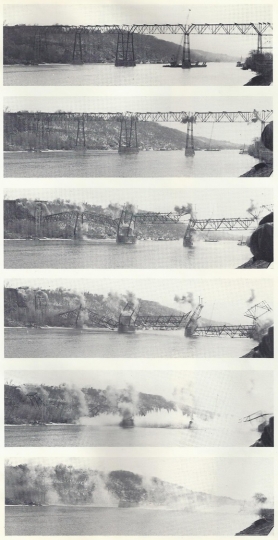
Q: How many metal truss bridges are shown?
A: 1